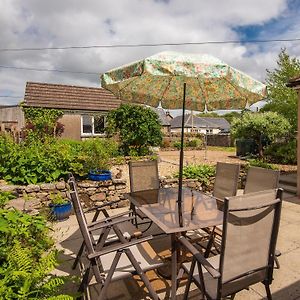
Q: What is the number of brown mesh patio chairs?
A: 6